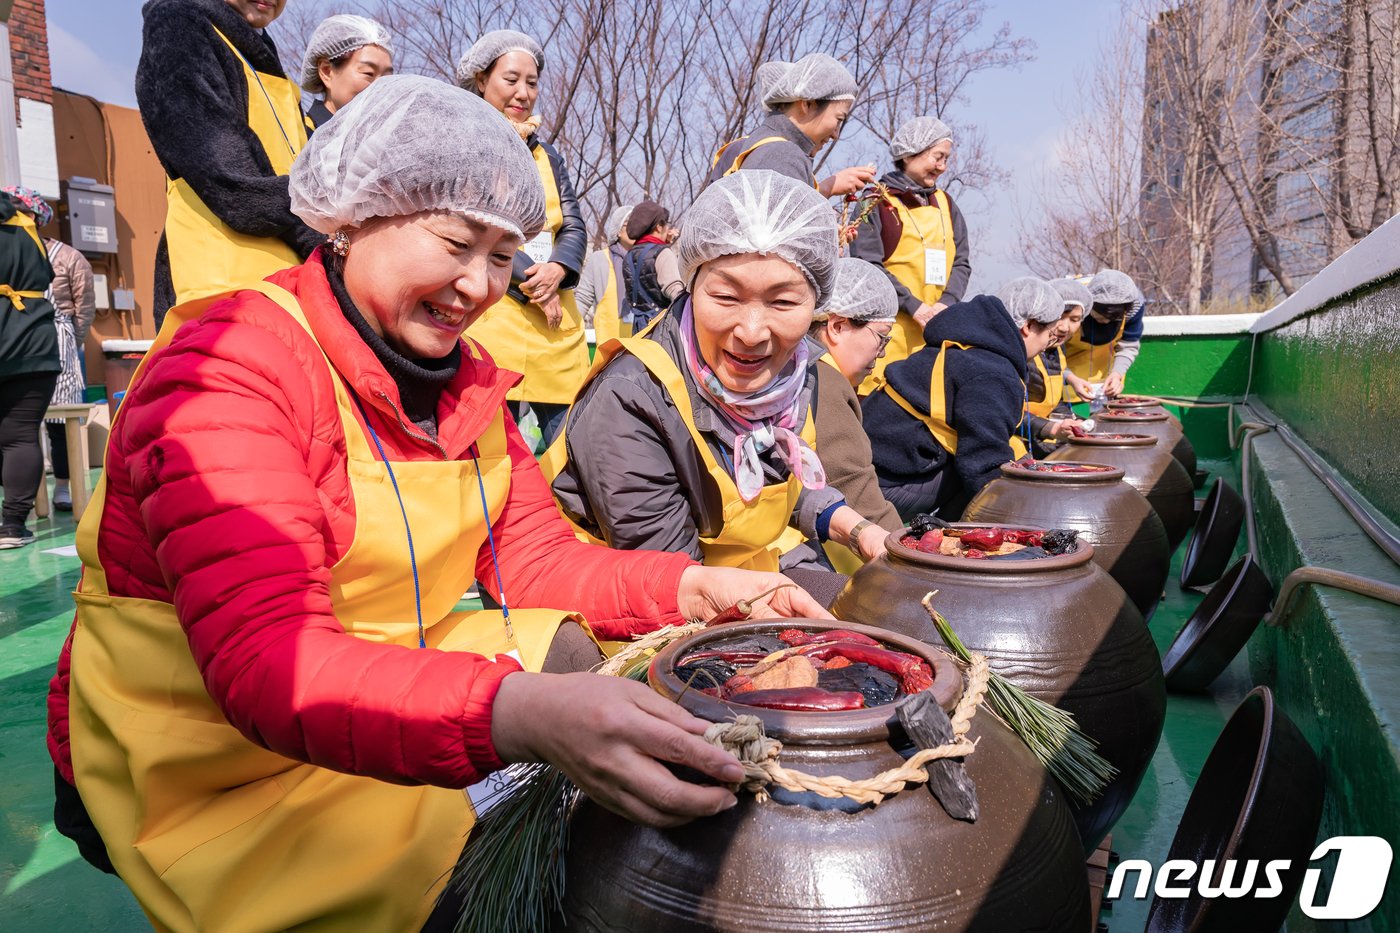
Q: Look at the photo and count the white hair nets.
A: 11